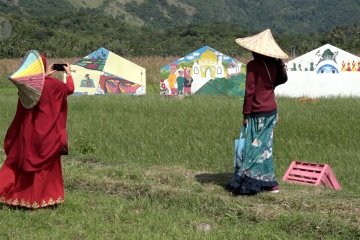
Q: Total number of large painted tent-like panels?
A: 3